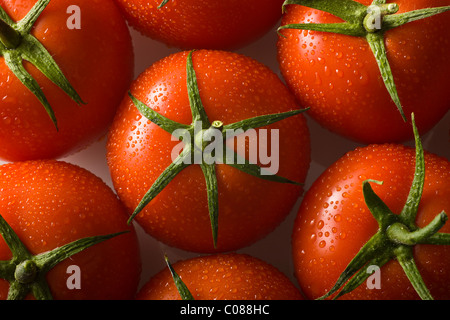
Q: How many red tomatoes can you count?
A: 7